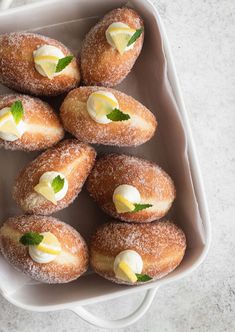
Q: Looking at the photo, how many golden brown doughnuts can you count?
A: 8